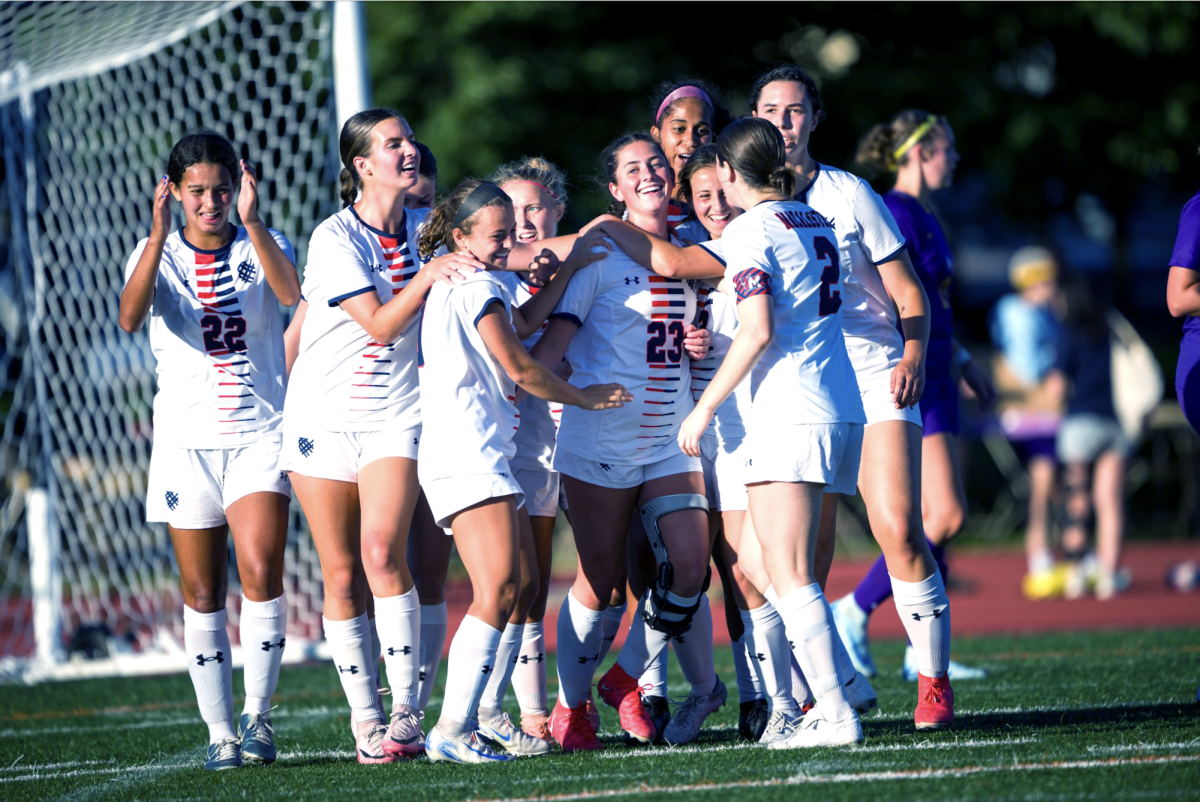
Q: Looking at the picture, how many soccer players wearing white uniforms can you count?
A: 10